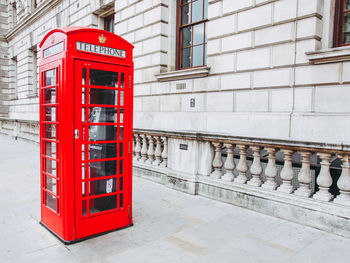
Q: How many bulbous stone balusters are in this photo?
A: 14